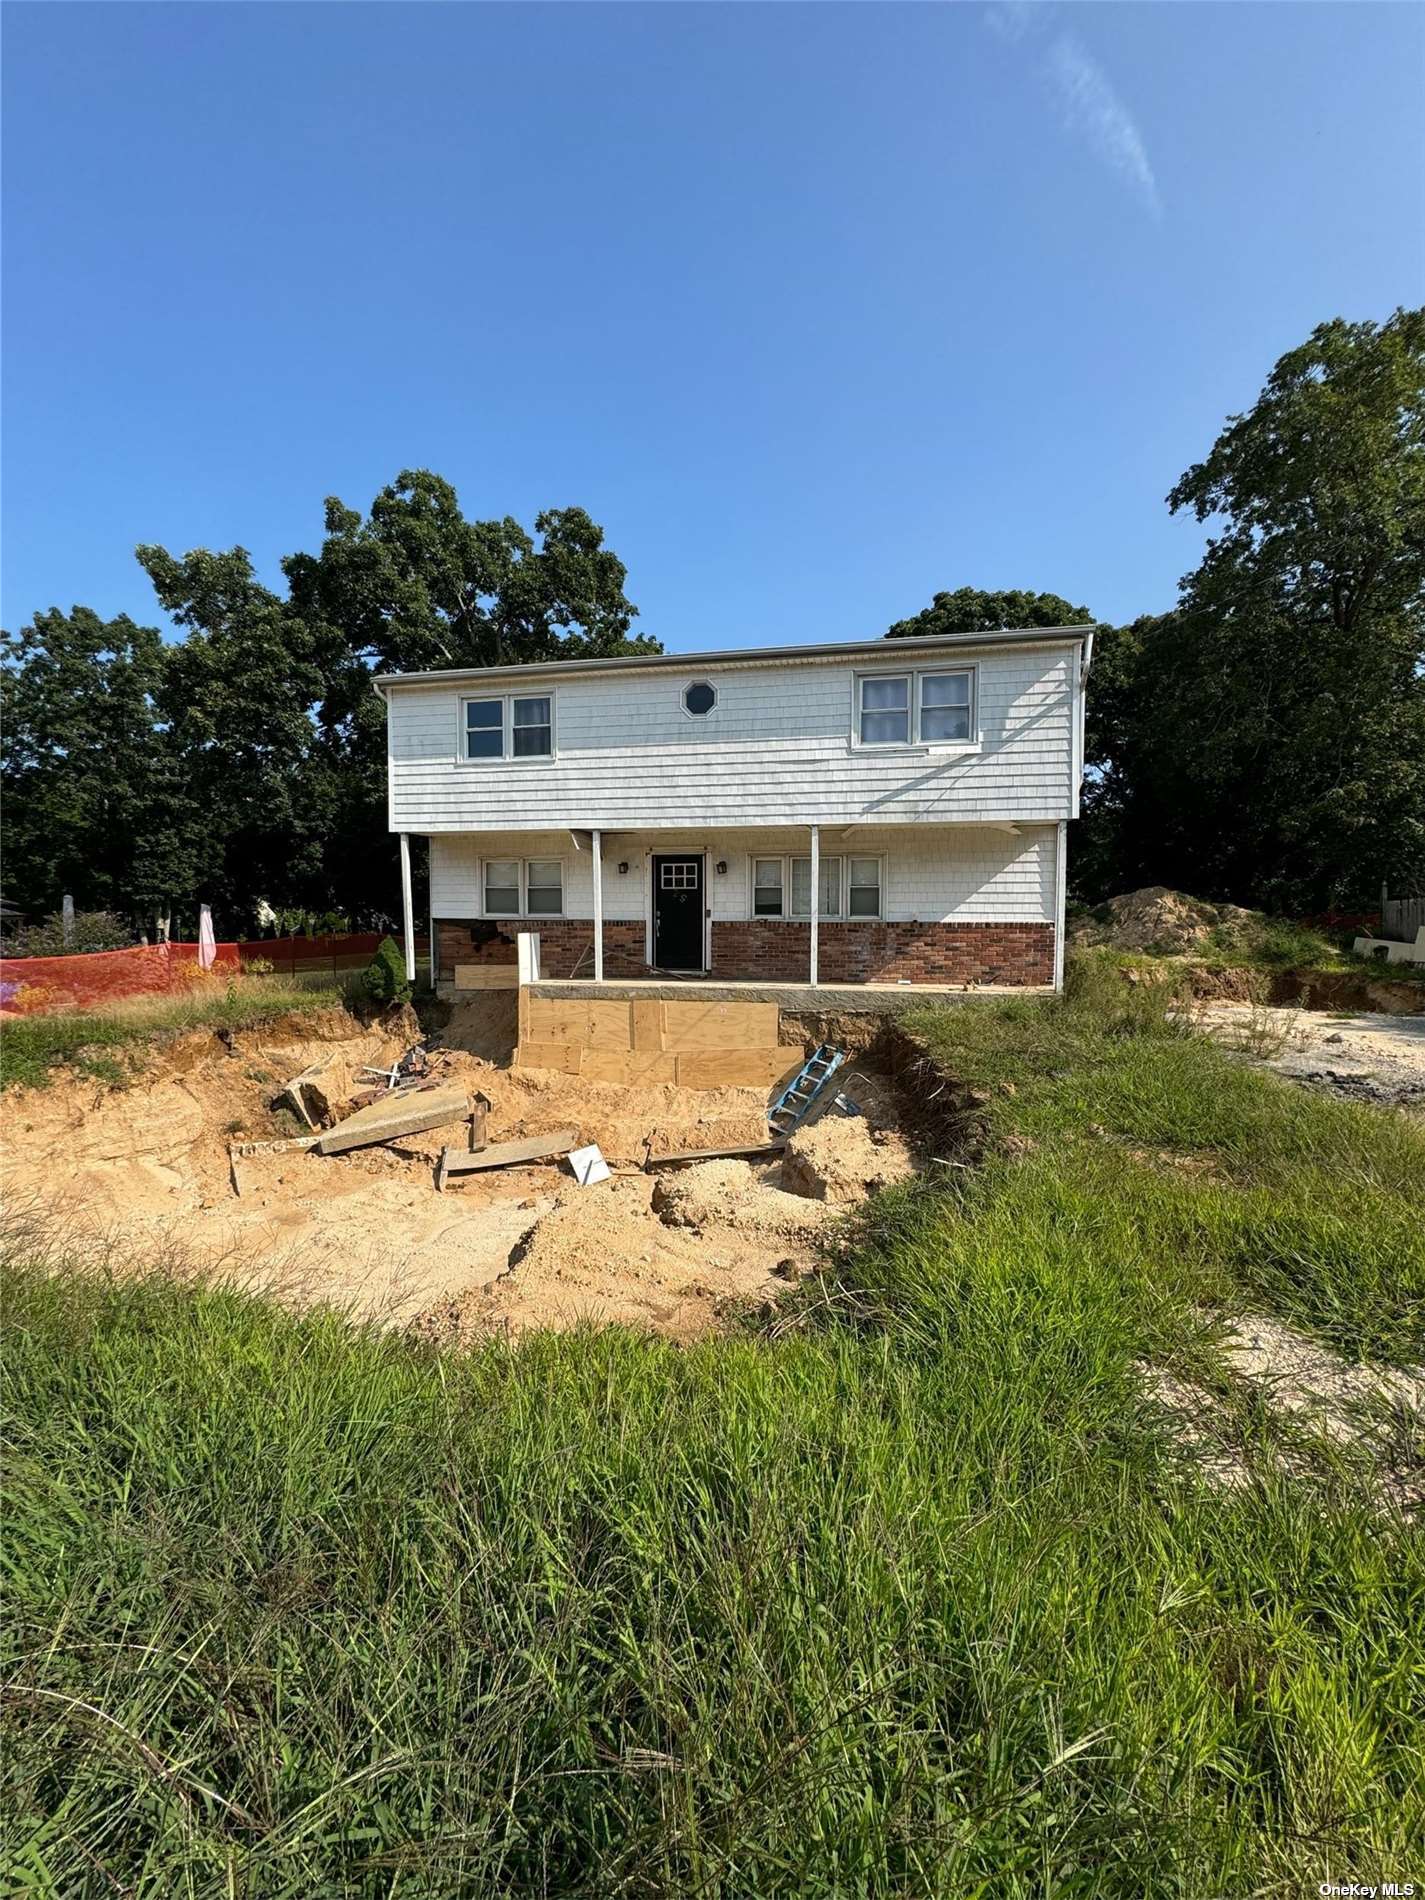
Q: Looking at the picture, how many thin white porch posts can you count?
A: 4